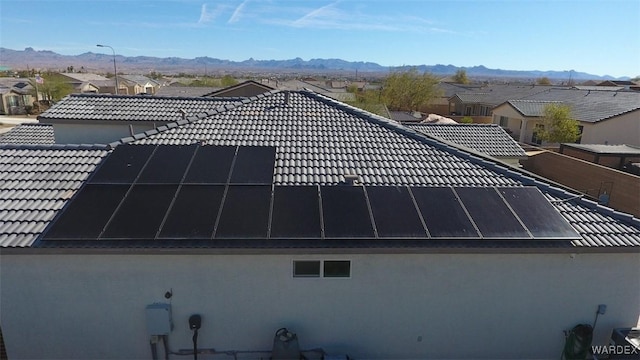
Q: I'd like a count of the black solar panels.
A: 14